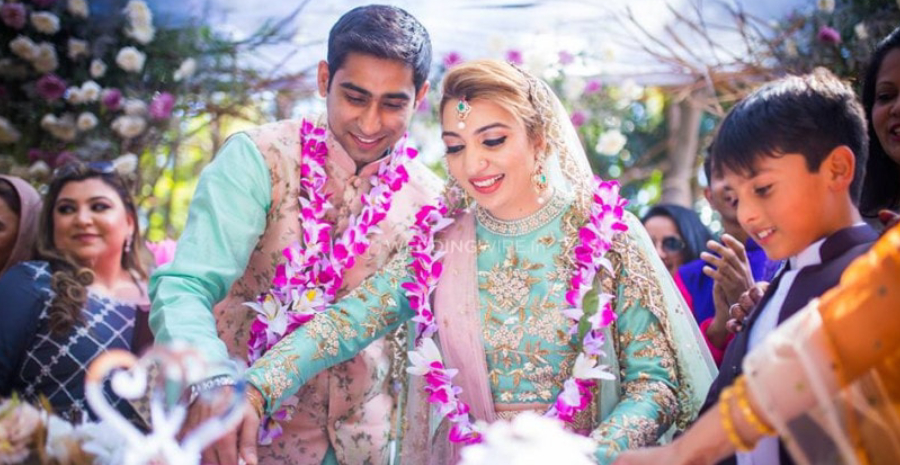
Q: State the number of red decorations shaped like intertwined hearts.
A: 0